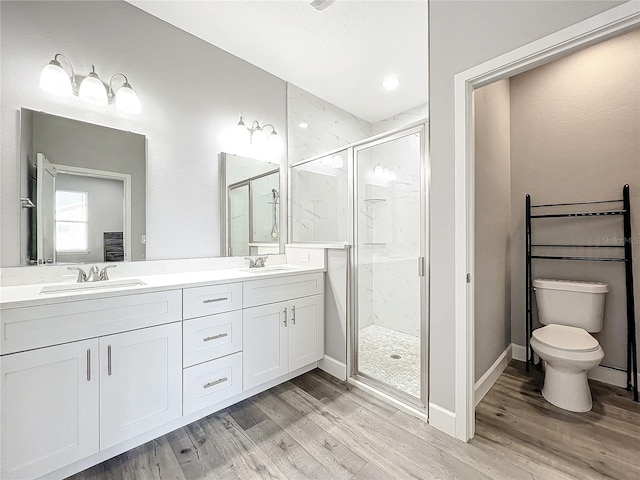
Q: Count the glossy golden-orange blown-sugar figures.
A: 0